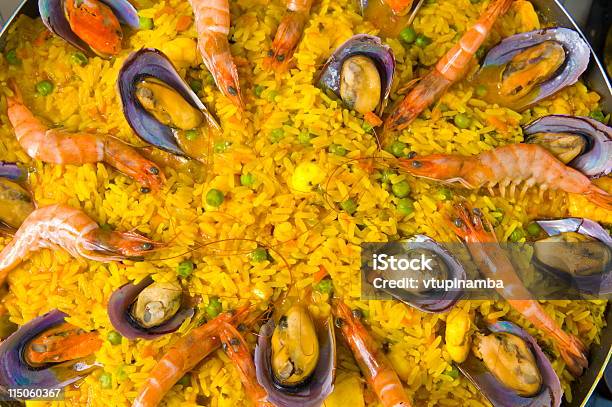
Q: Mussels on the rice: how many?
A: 13